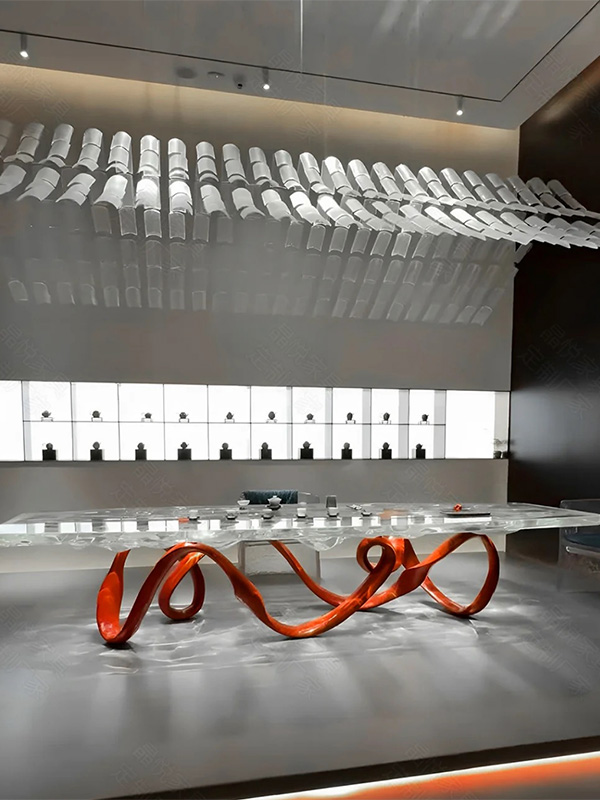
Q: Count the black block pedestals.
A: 10